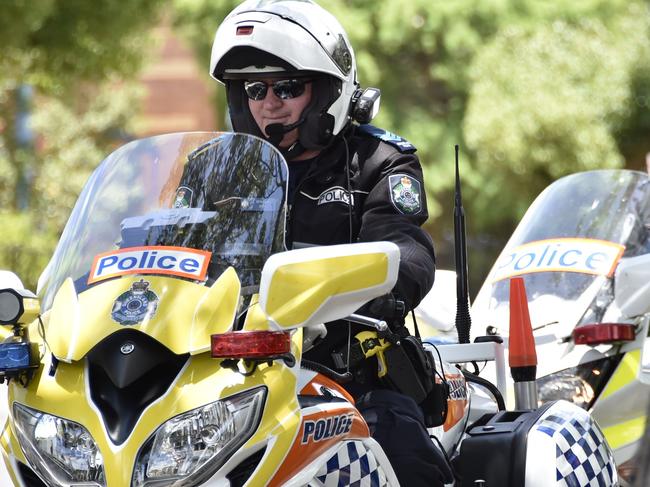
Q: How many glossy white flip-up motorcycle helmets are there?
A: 1